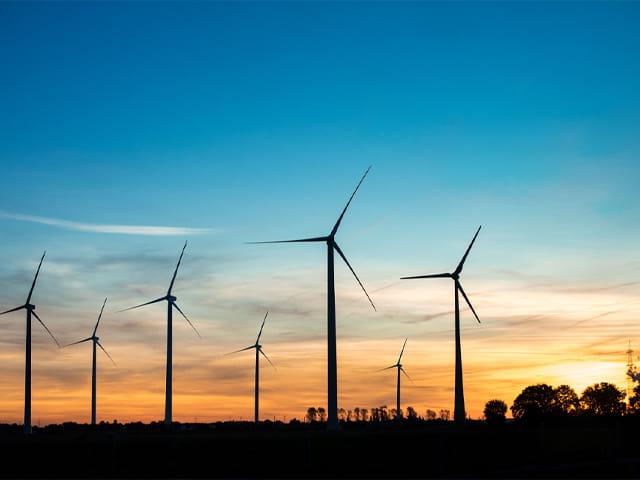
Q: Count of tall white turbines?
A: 7